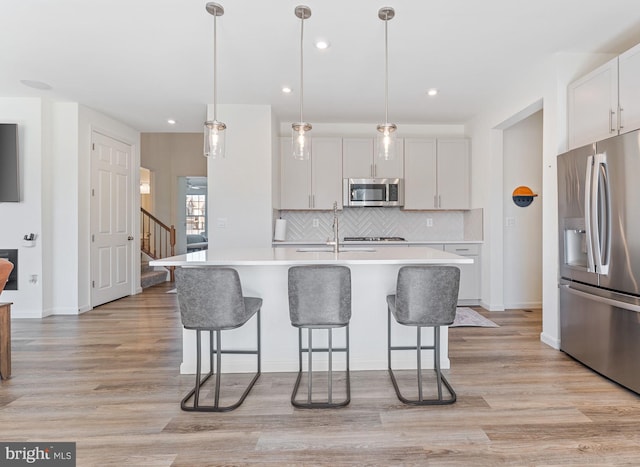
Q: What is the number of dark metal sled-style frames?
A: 3